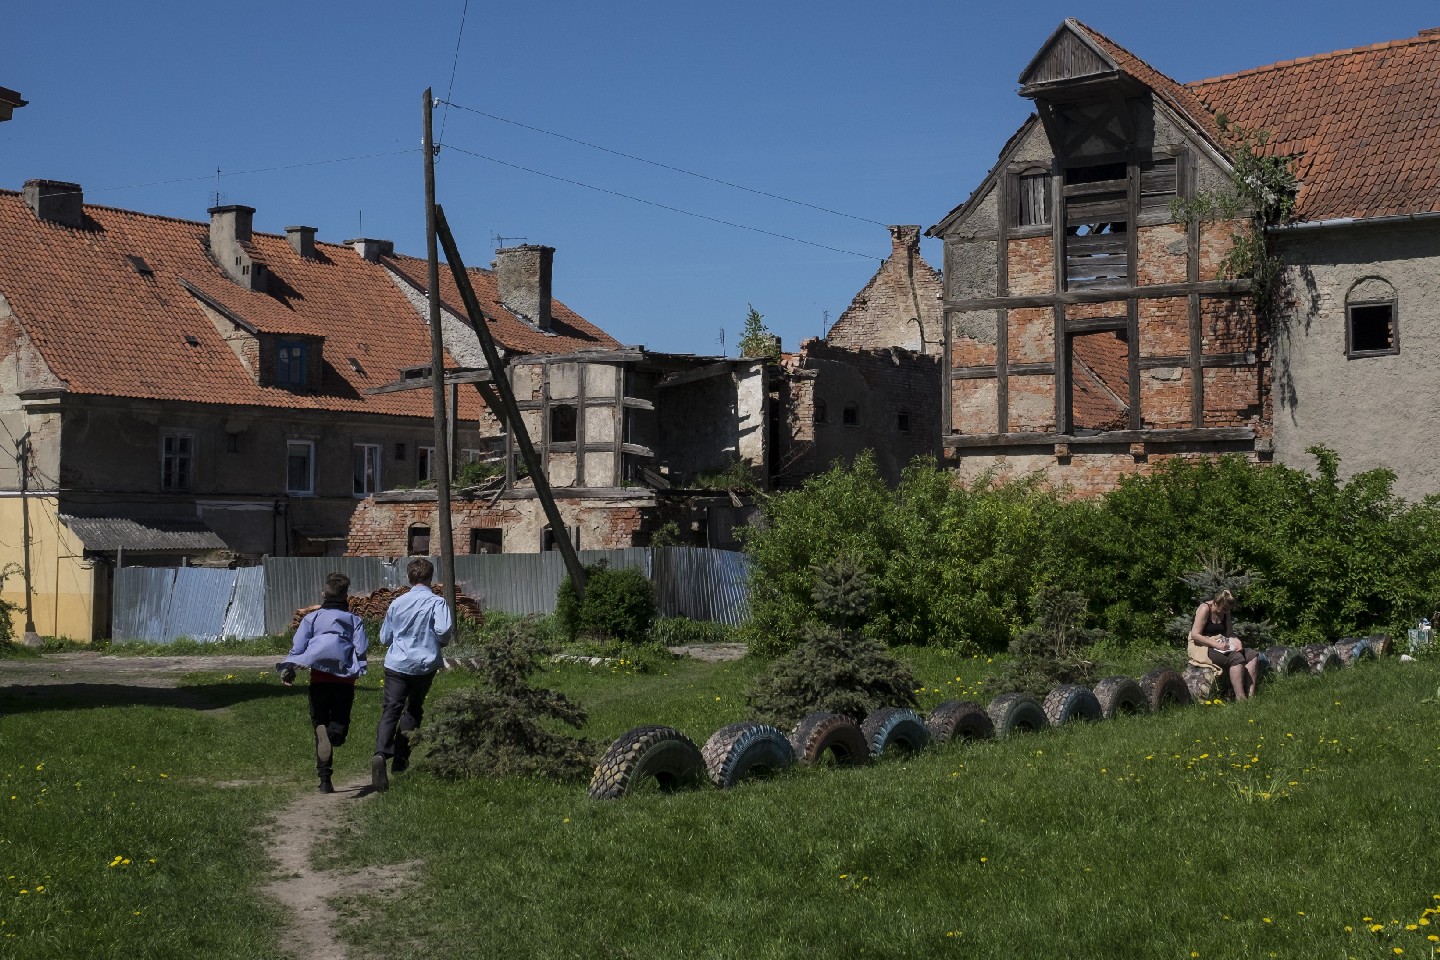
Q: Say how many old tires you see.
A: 15